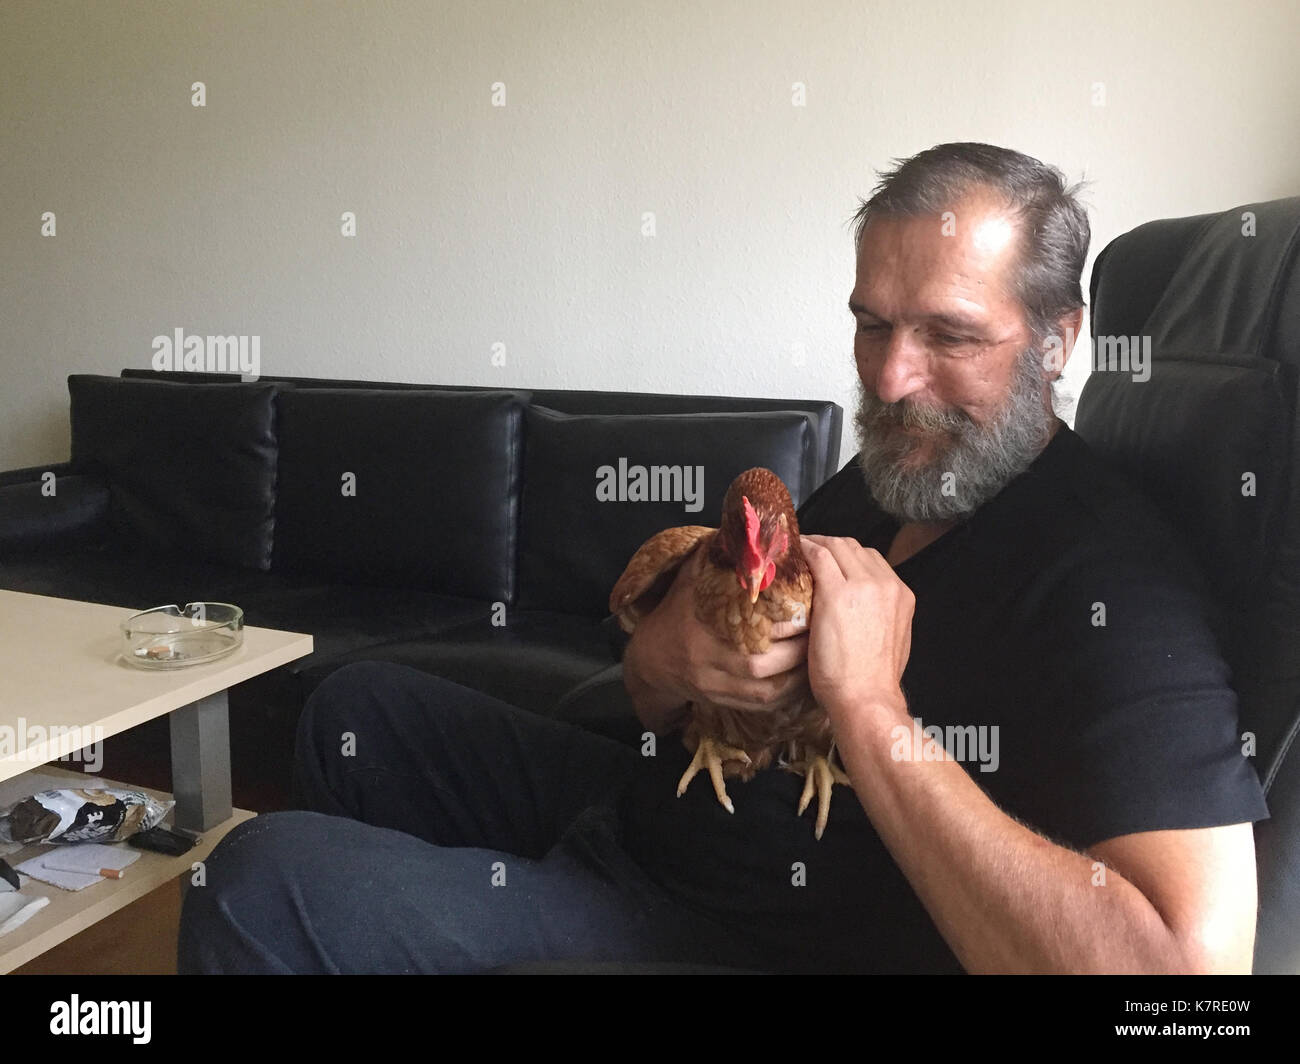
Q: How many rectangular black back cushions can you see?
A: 3